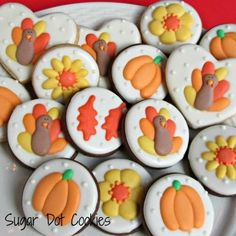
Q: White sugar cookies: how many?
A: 15